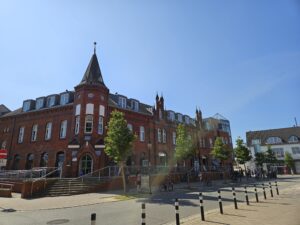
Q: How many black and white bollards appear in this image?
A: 11